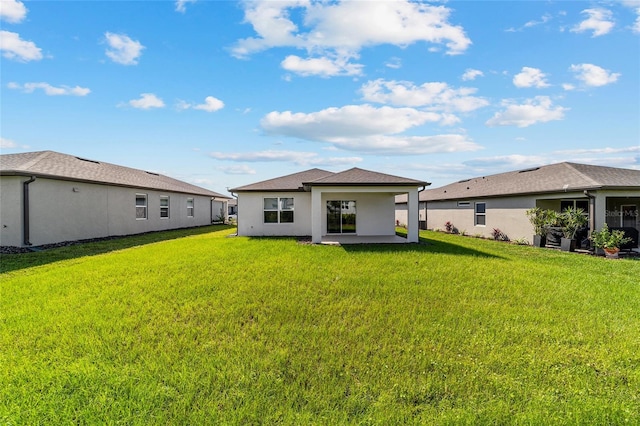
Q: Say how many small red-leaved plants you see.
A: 2